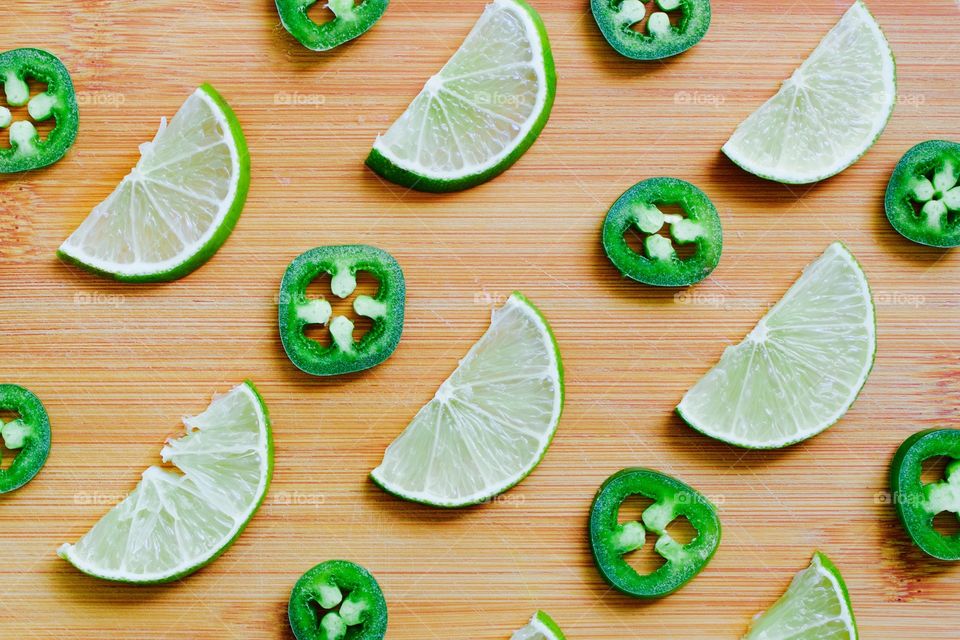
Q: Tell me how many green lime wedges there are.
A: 8